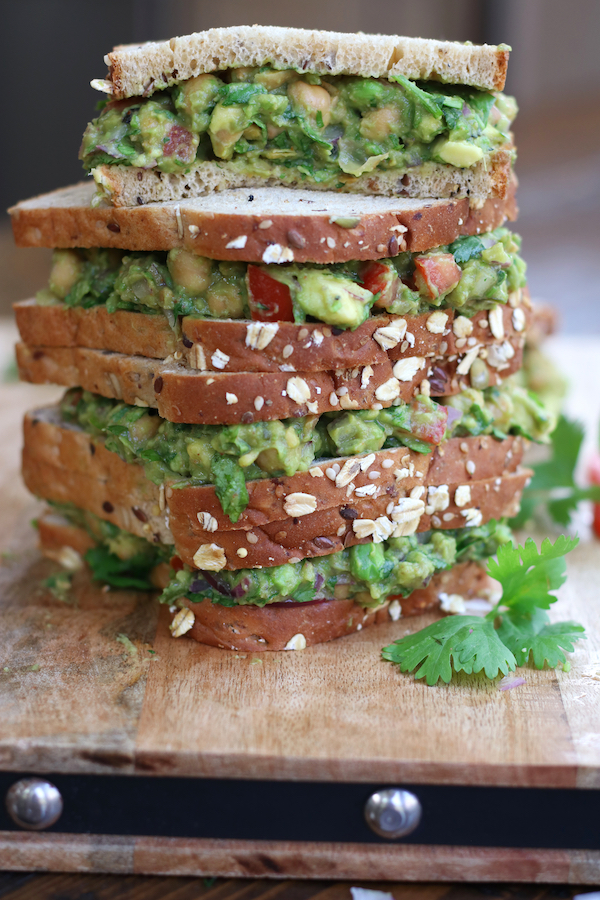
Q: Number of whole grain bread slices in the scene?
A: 8